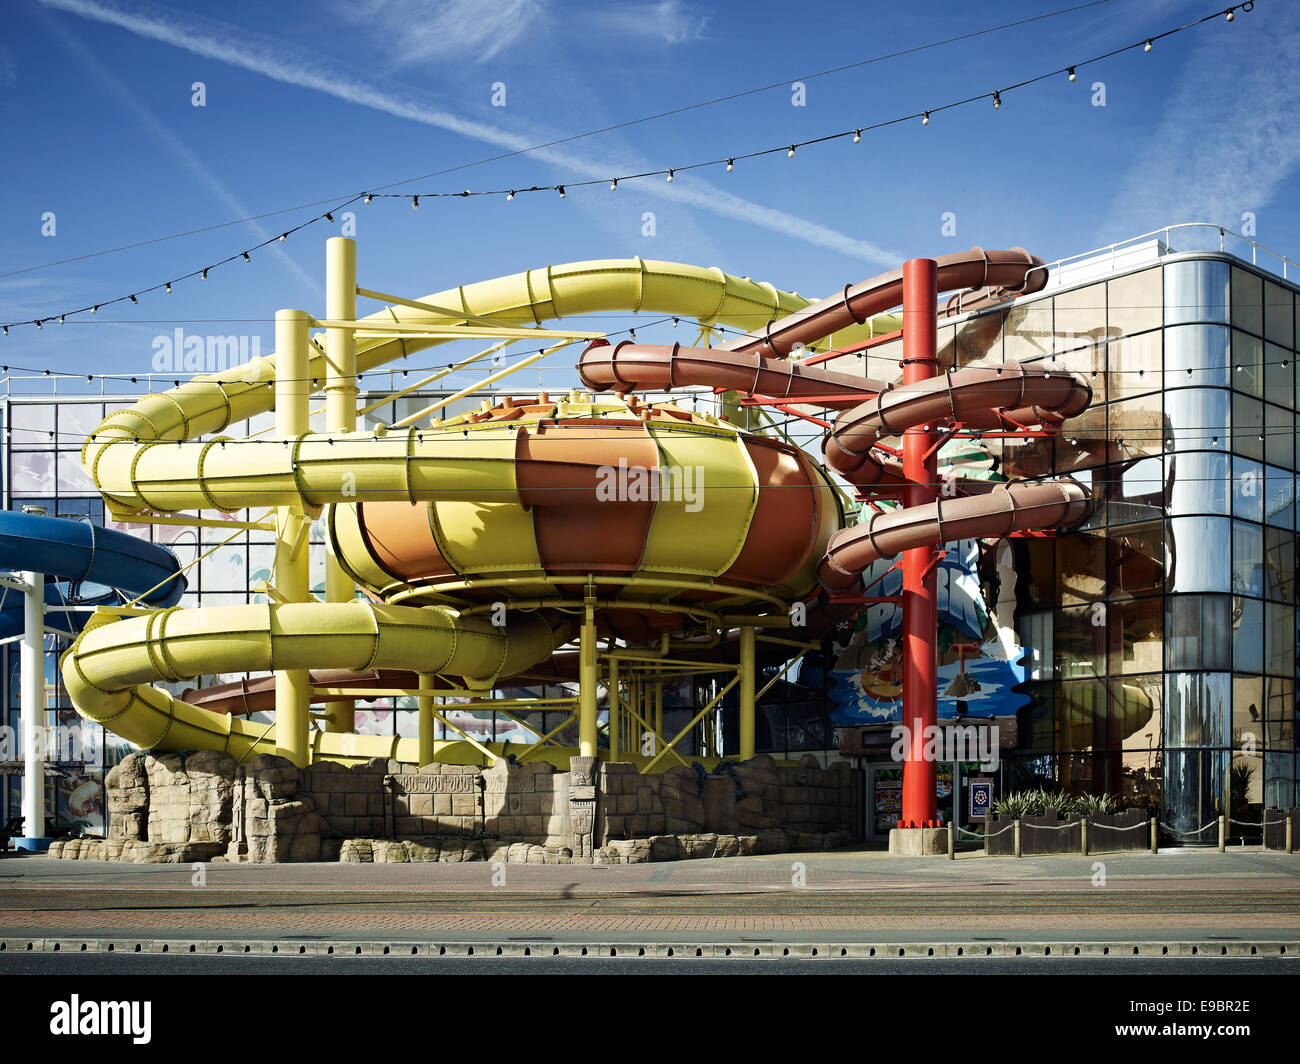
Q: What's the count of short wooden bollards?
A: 6